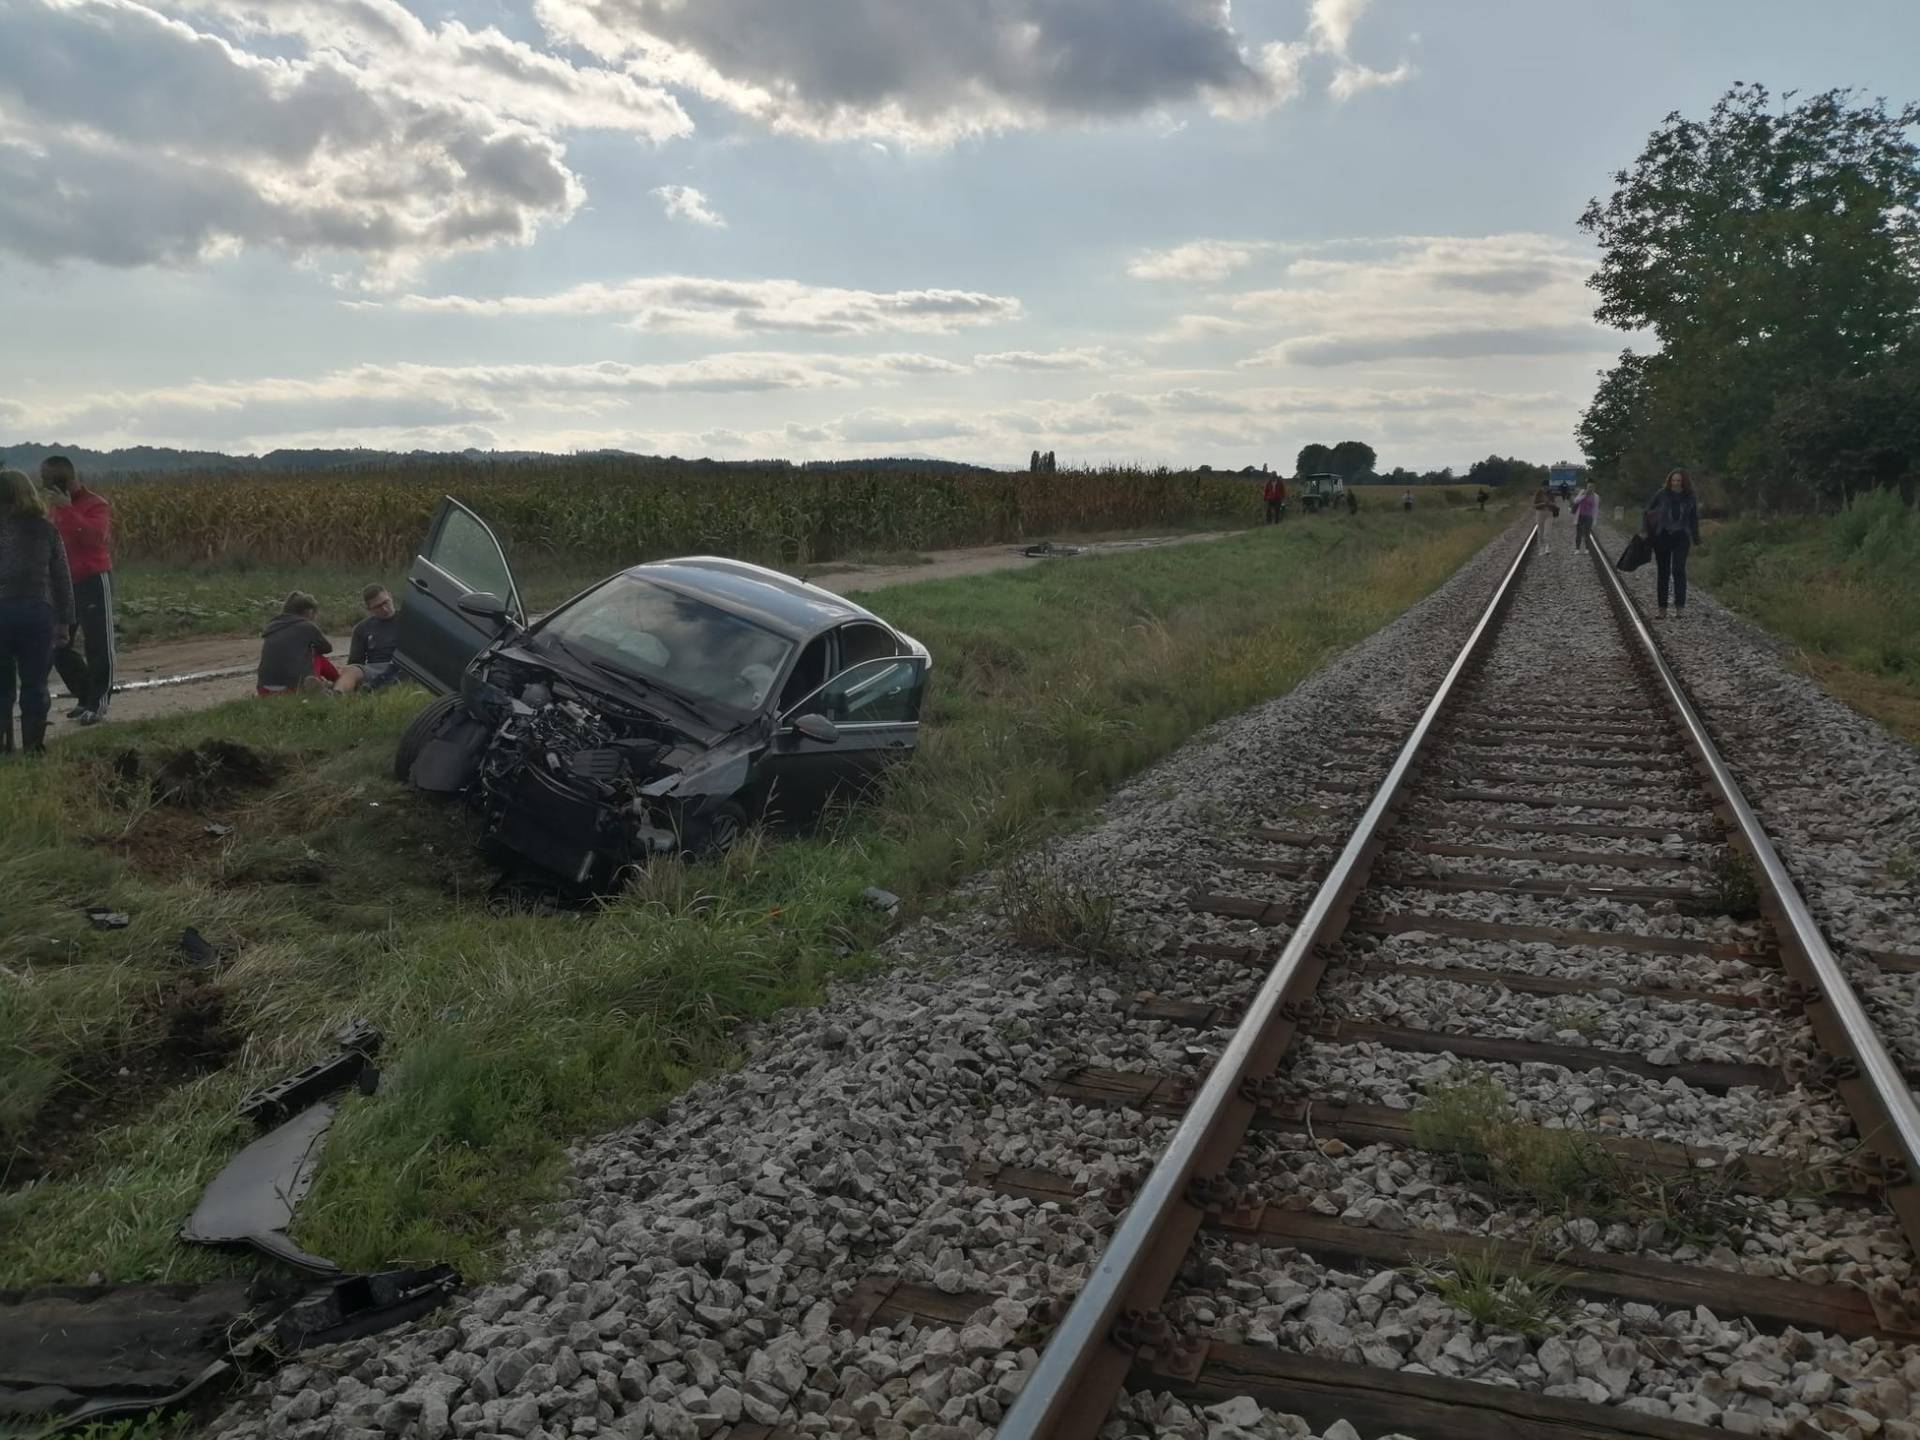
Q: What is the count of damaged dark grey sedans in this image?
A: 1